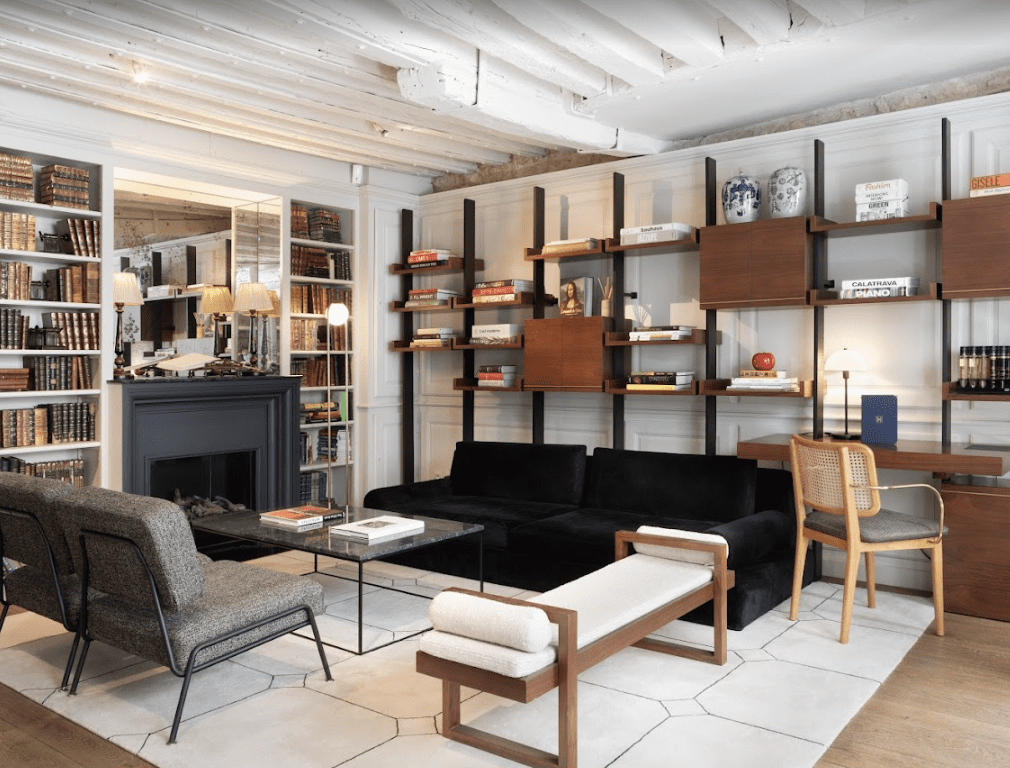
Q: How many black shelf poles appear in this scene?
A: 7